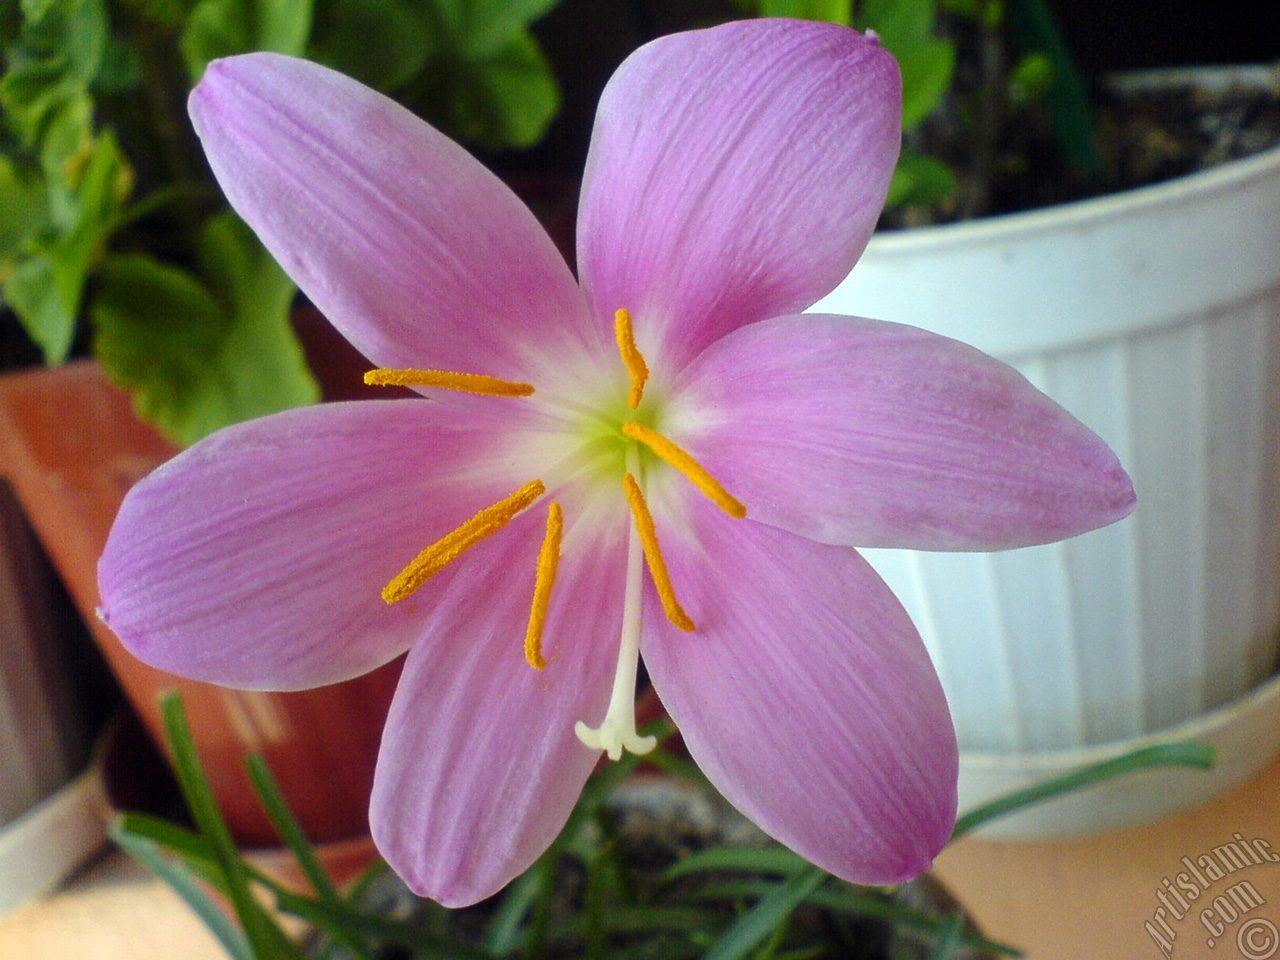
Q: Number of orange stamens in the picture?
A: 6